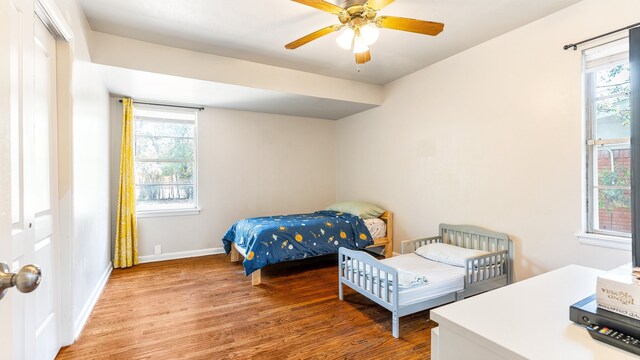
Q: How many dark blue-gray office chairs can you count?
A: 0